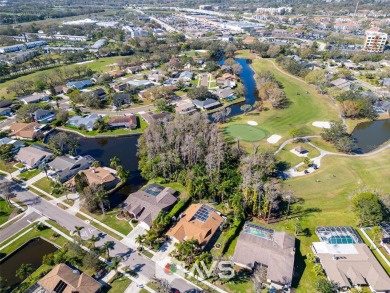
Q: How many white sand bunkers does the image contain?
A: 3